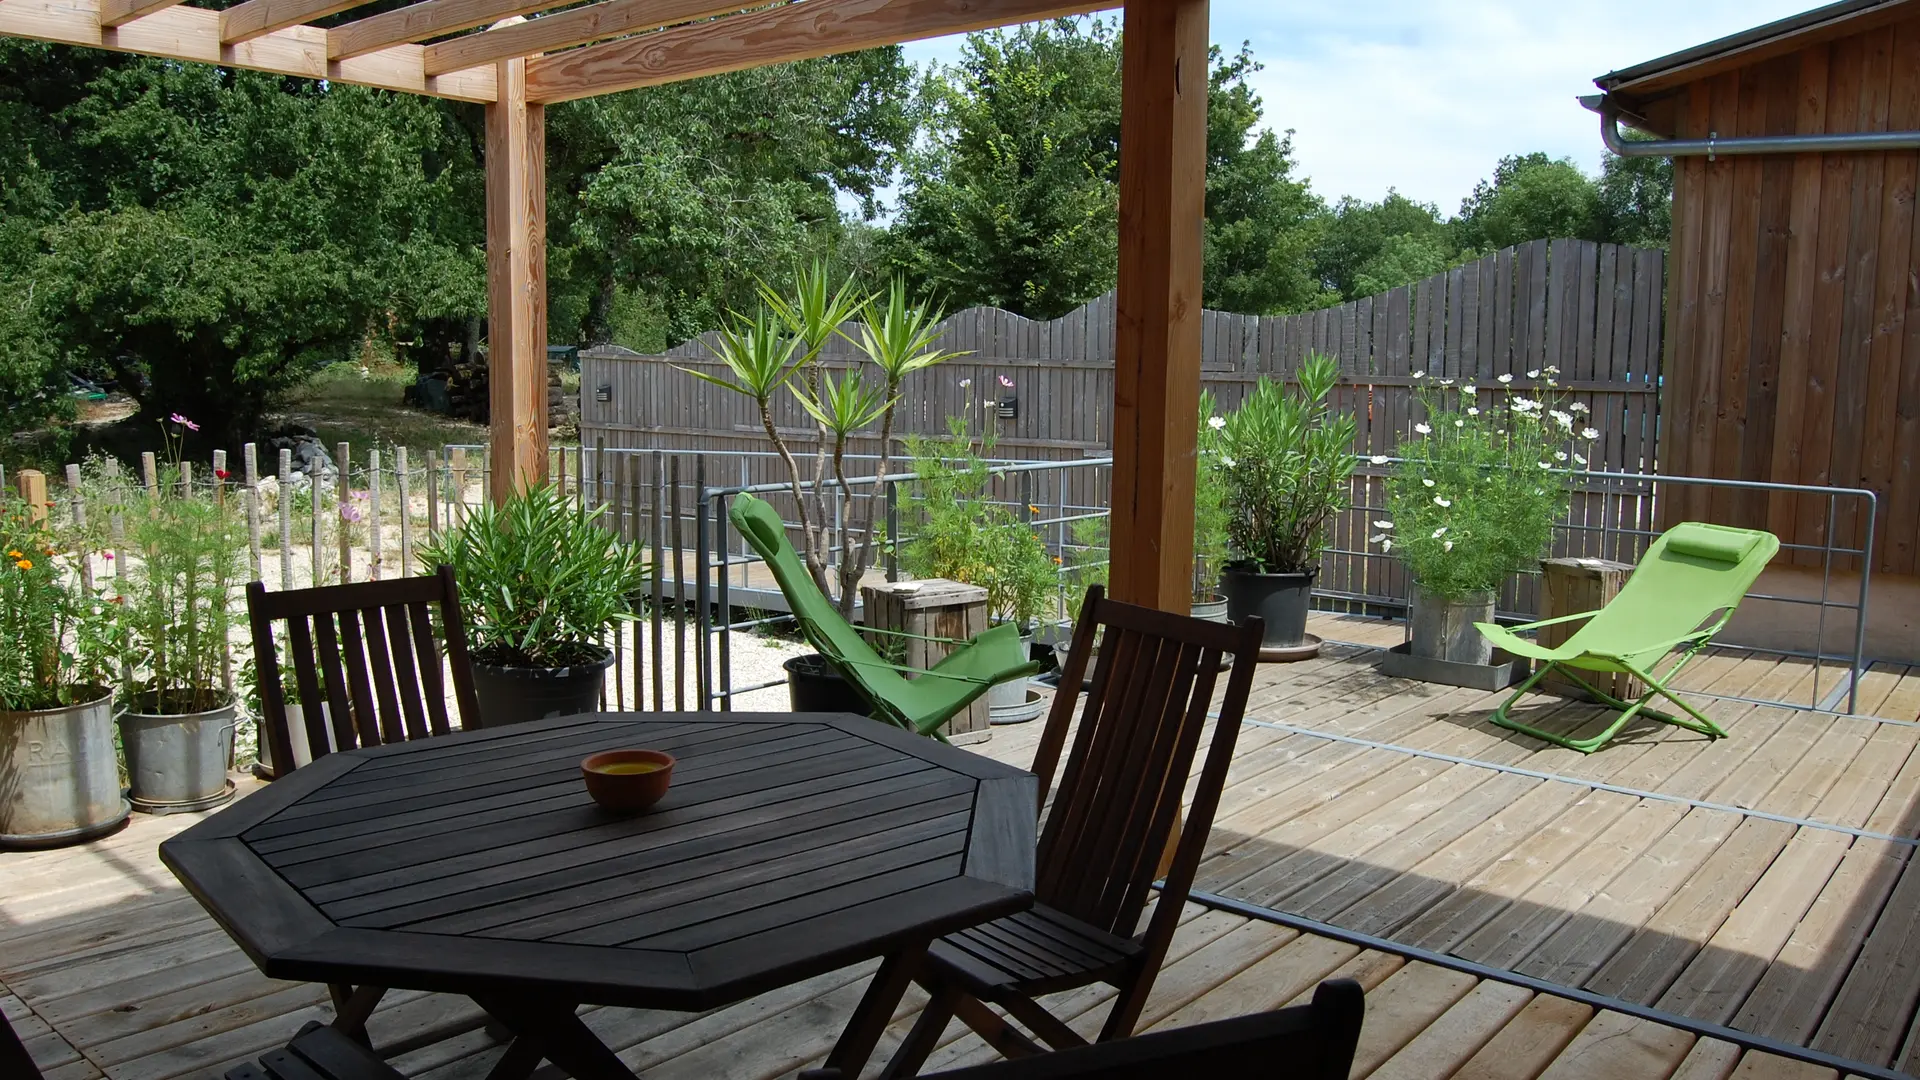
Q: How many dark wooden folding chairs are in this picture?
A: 4